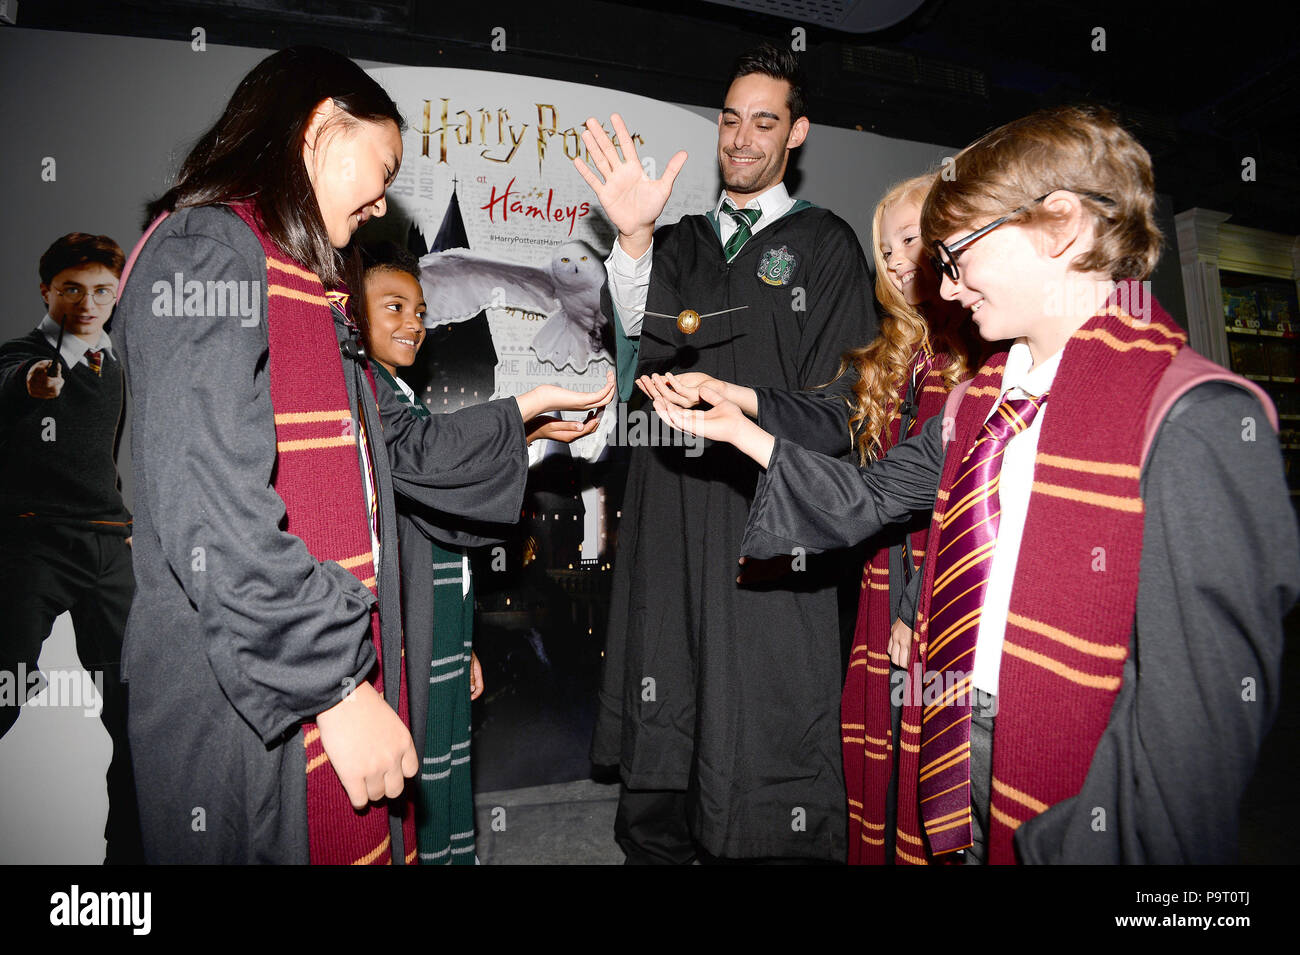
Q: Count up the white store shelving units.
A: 1